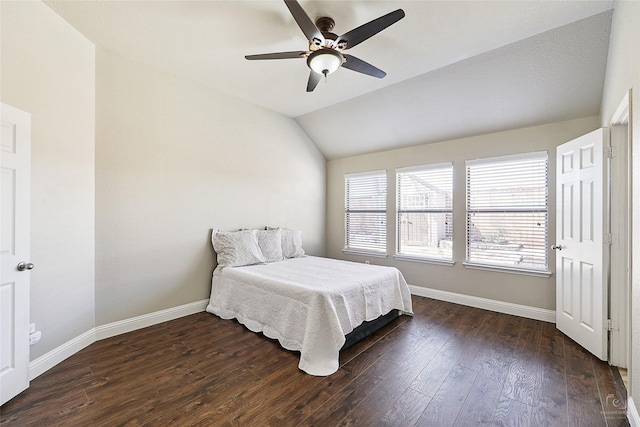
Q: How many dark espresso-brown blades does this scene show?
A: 5